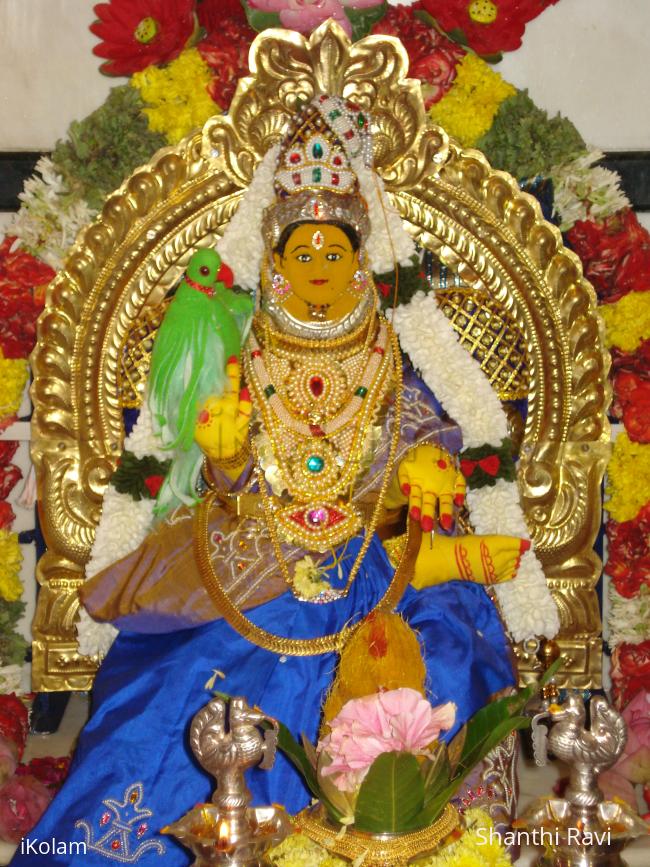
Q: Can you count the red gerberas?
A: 2